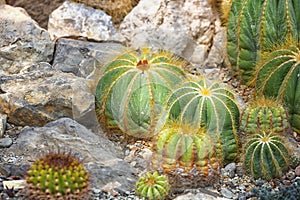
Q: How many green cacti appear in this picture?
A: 9